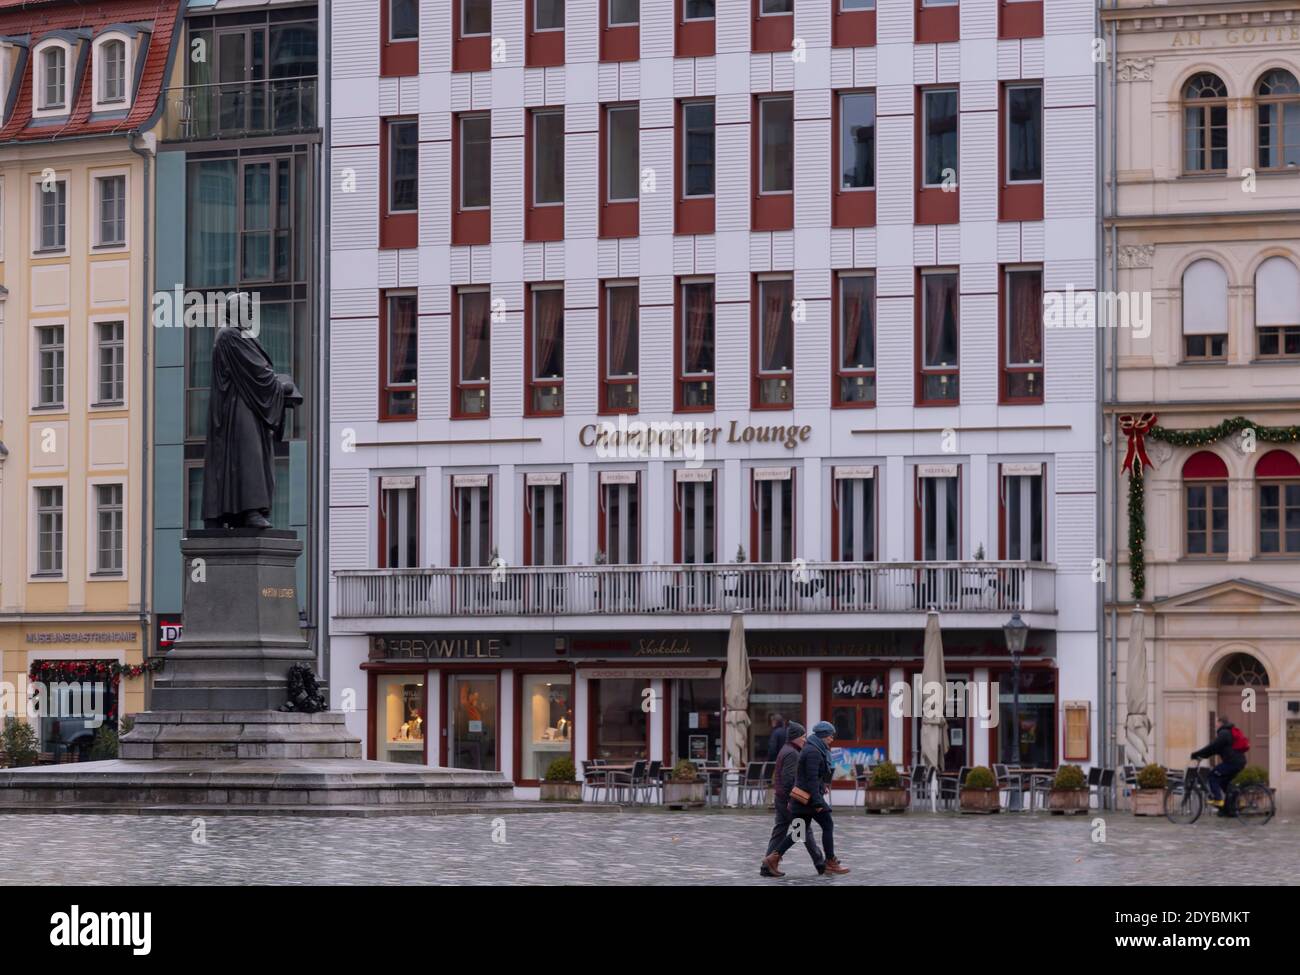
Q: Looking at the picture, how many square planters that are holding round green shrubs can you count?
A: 7